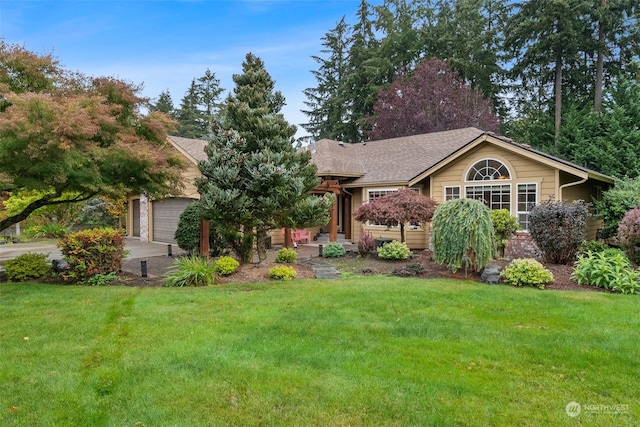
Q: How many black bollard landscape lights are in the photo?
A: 3